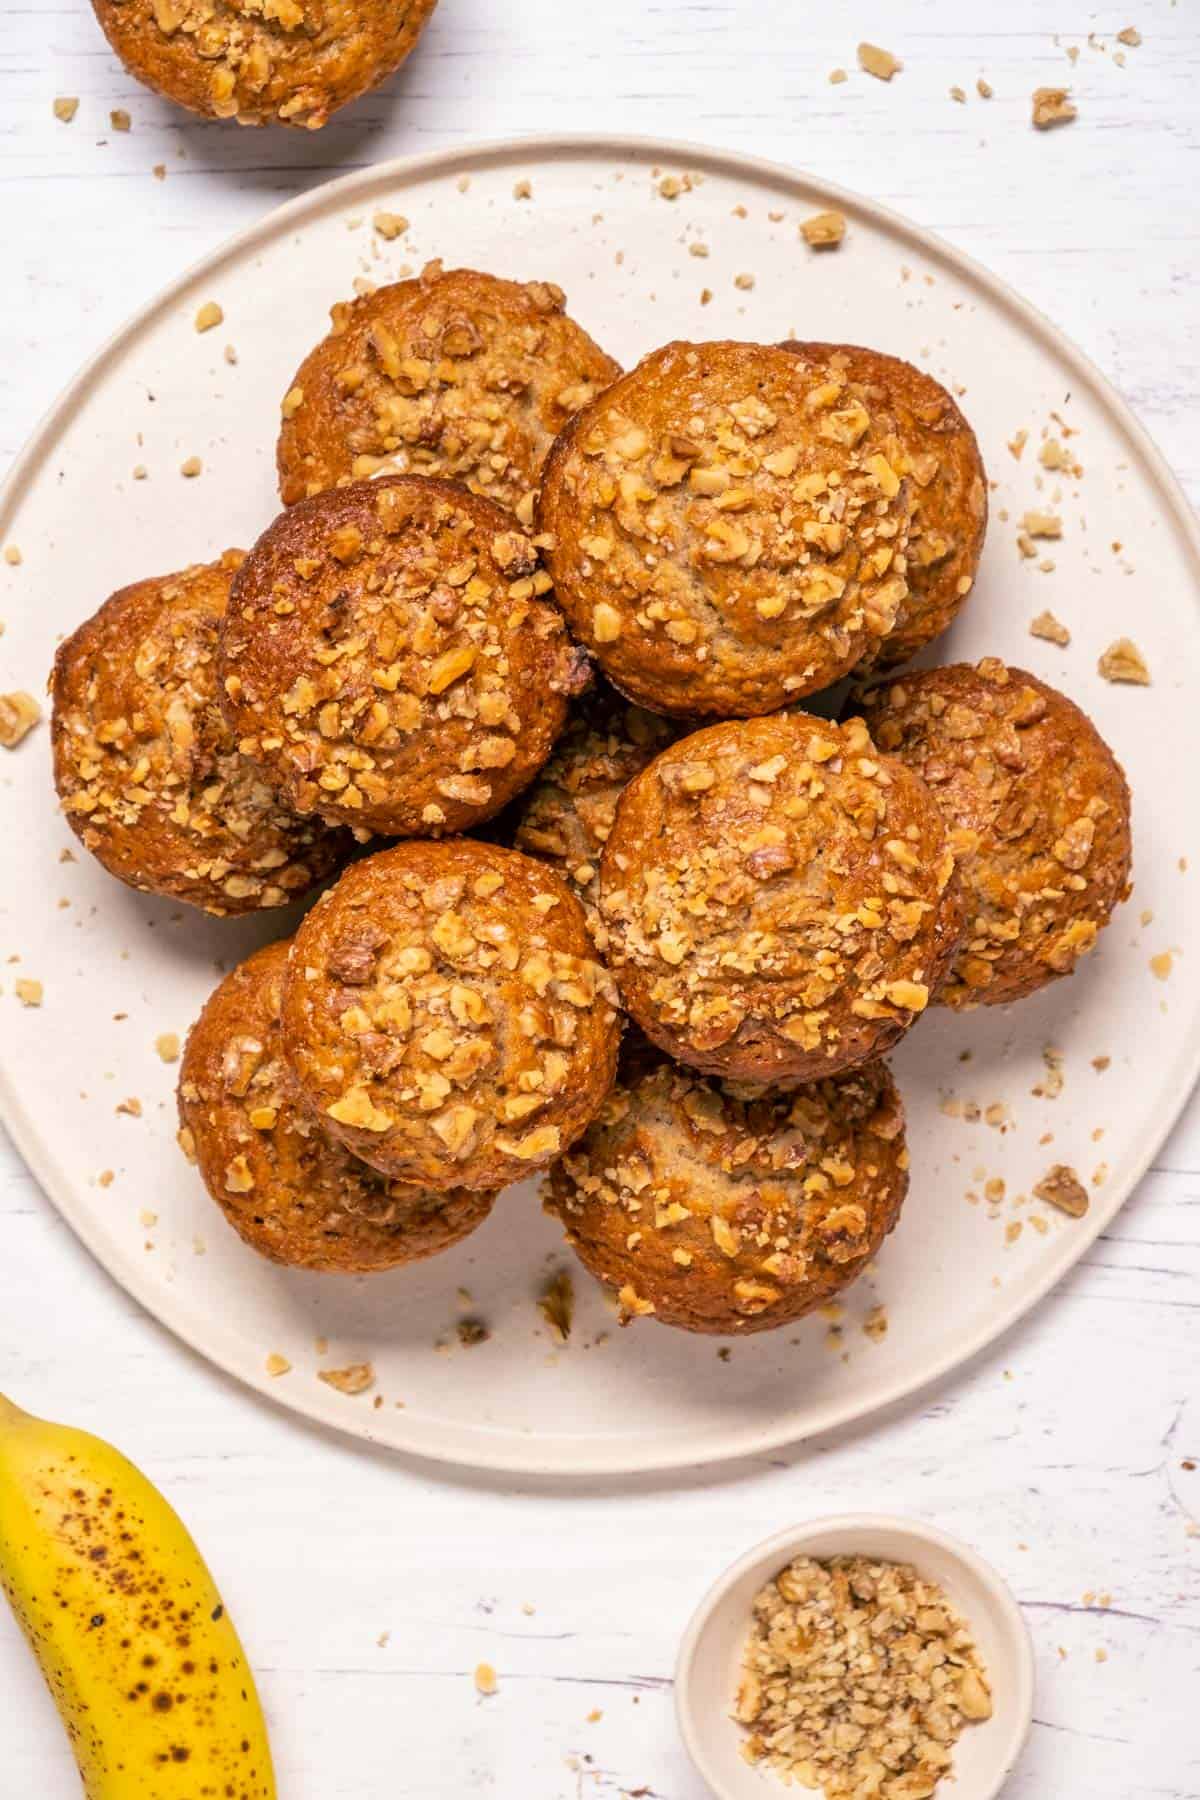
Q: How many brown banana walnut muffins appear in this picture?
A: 12